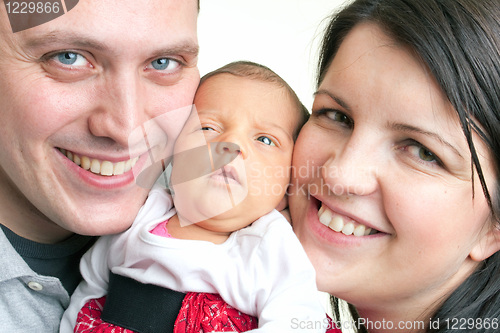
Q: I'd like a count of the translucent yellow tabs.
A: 0